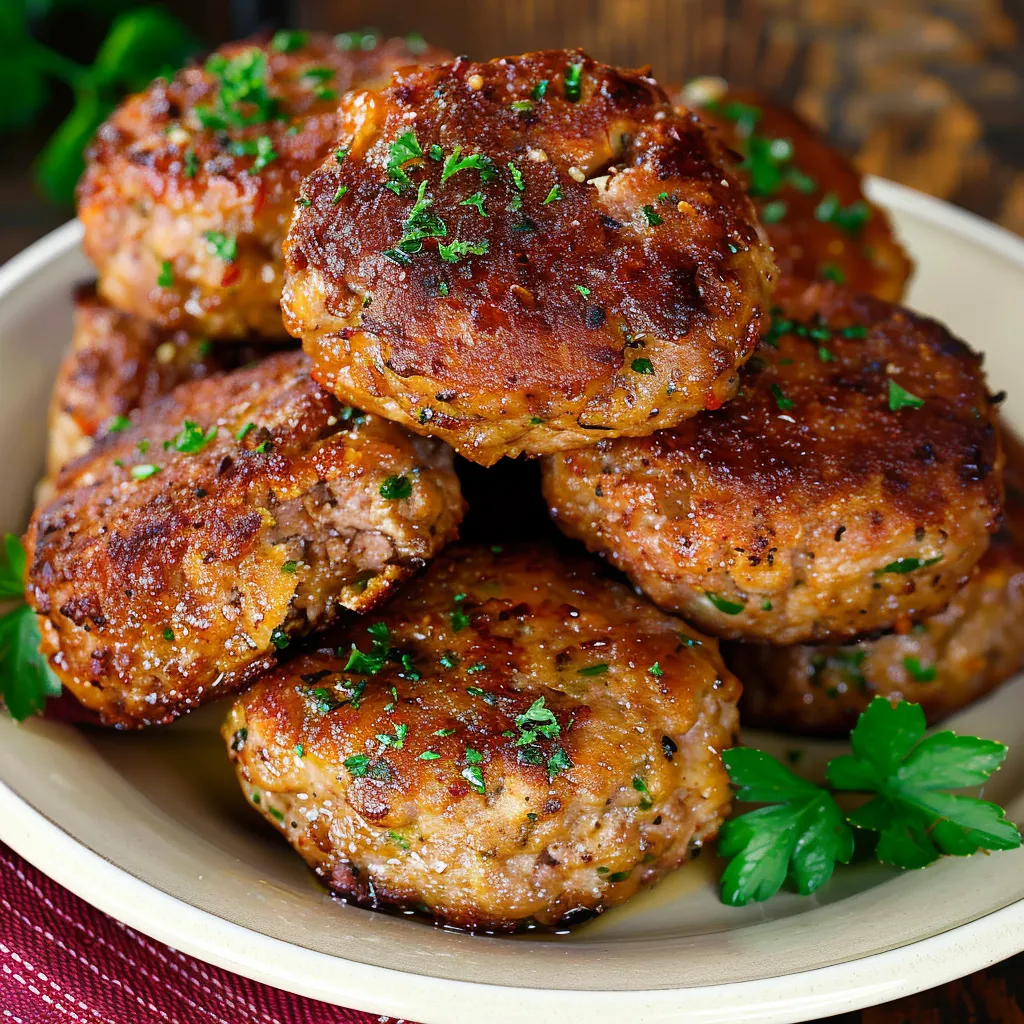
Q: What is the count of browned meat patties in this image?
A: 8